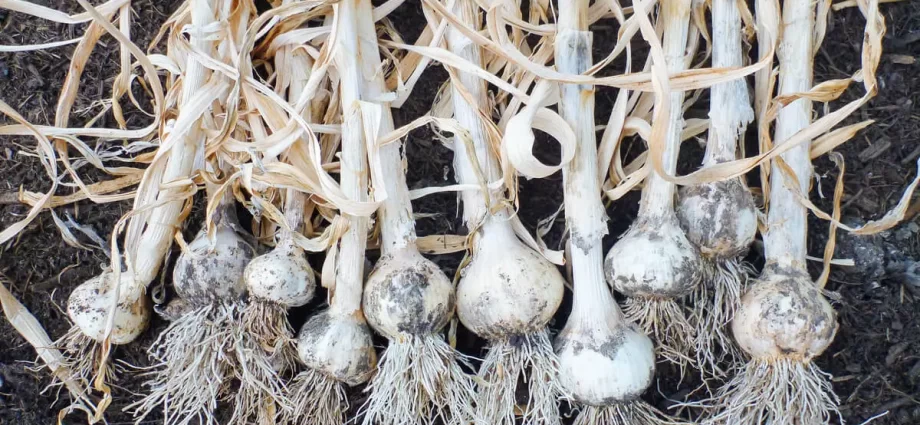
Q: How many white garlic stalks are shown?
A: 10